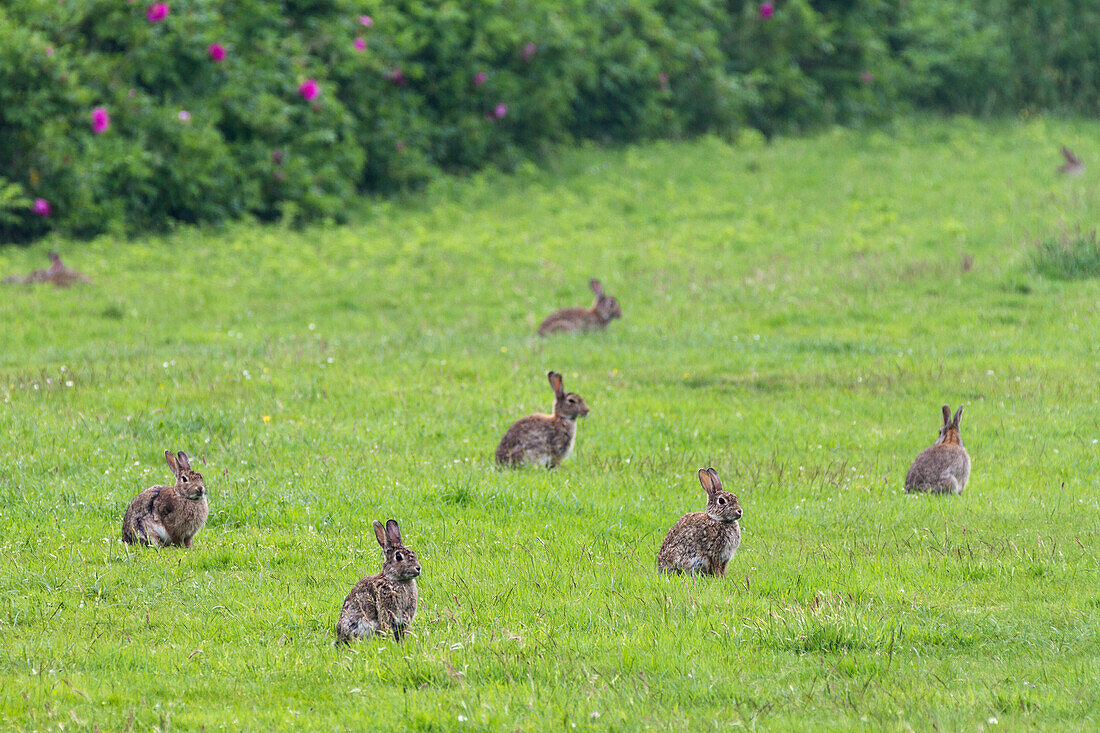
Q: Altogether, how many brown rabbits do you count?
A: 8